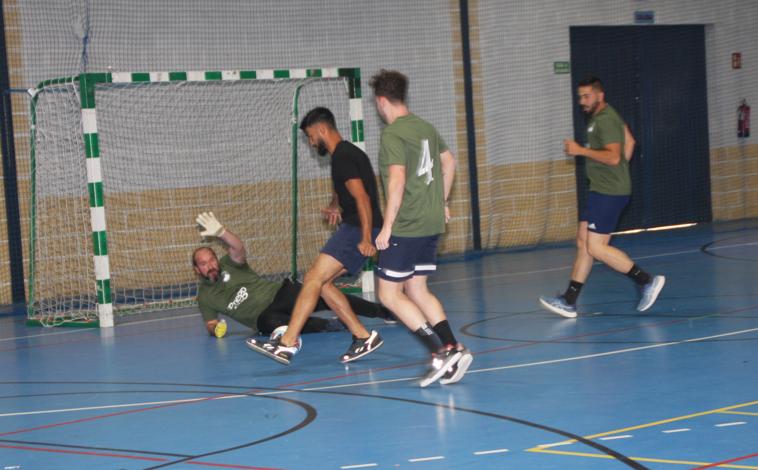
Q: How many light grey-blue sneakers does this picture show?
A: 2